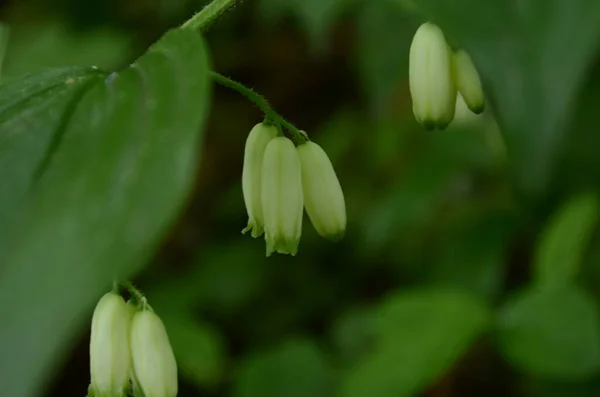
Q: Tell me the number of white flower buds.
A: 7